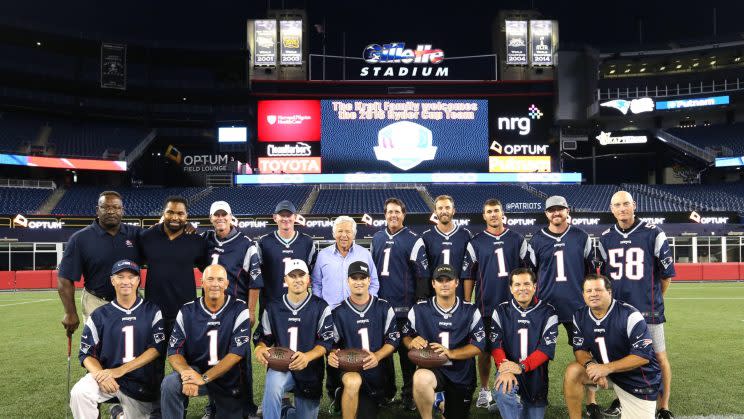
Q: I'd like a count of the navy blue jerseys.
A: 14